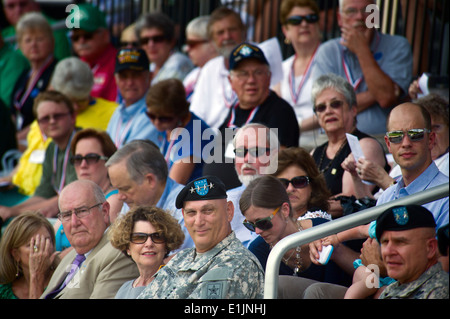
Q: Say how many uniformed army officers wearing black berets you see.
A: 2